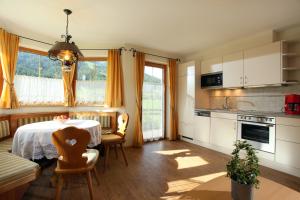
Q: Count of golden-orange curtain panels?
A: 5